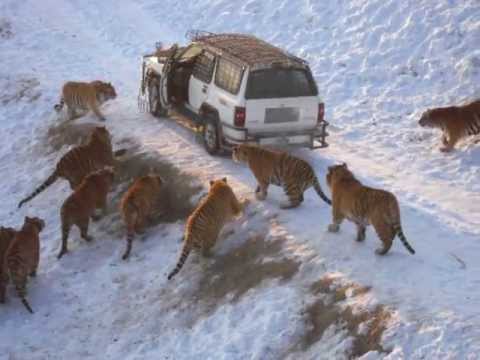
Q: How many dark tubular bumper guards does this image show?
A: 1